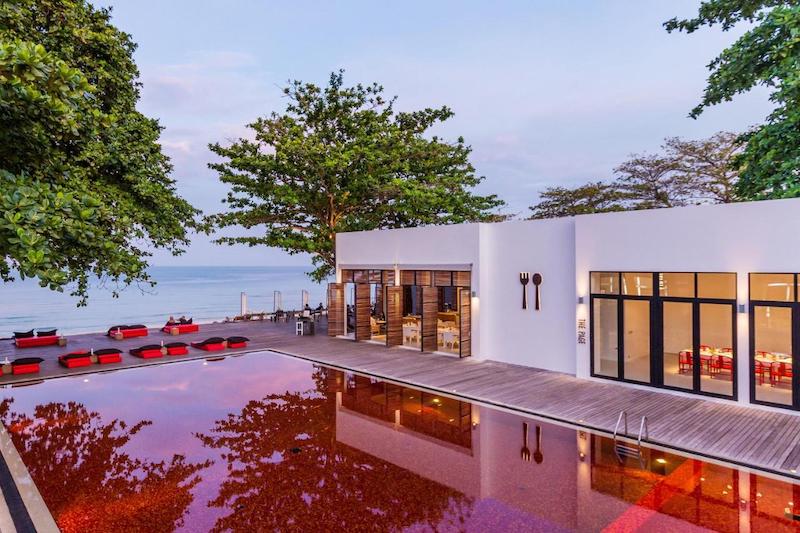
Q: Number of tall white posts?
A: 3